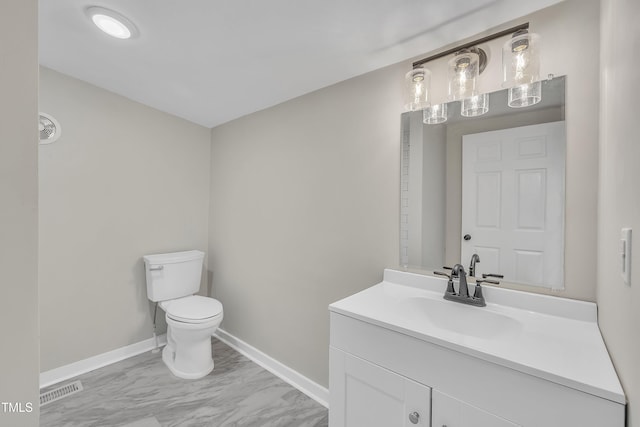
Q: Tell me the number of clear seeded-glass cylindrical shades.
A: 3